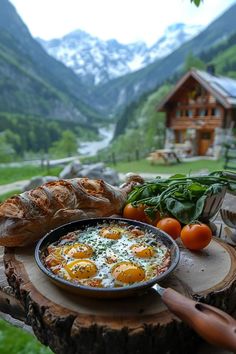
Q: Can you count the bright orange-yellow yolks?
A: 5